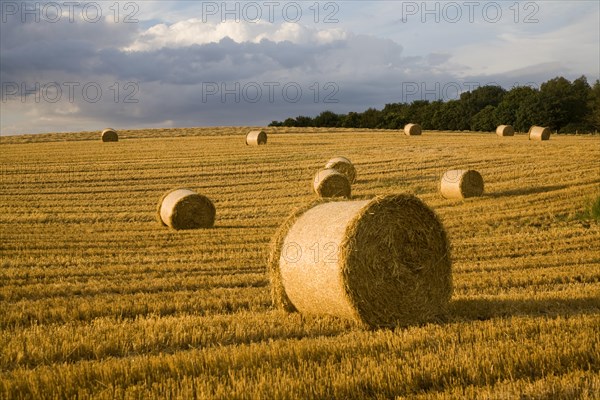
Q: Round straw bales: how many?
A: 10